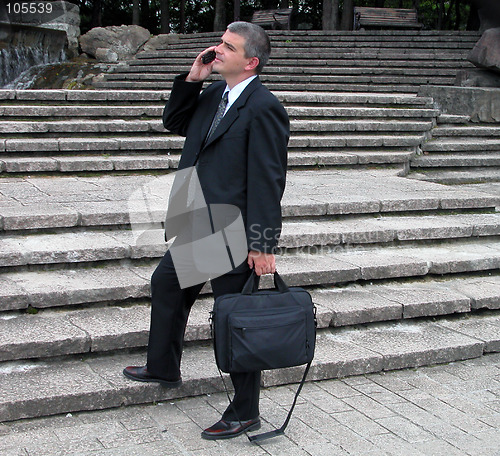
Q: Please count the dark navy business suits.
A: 1